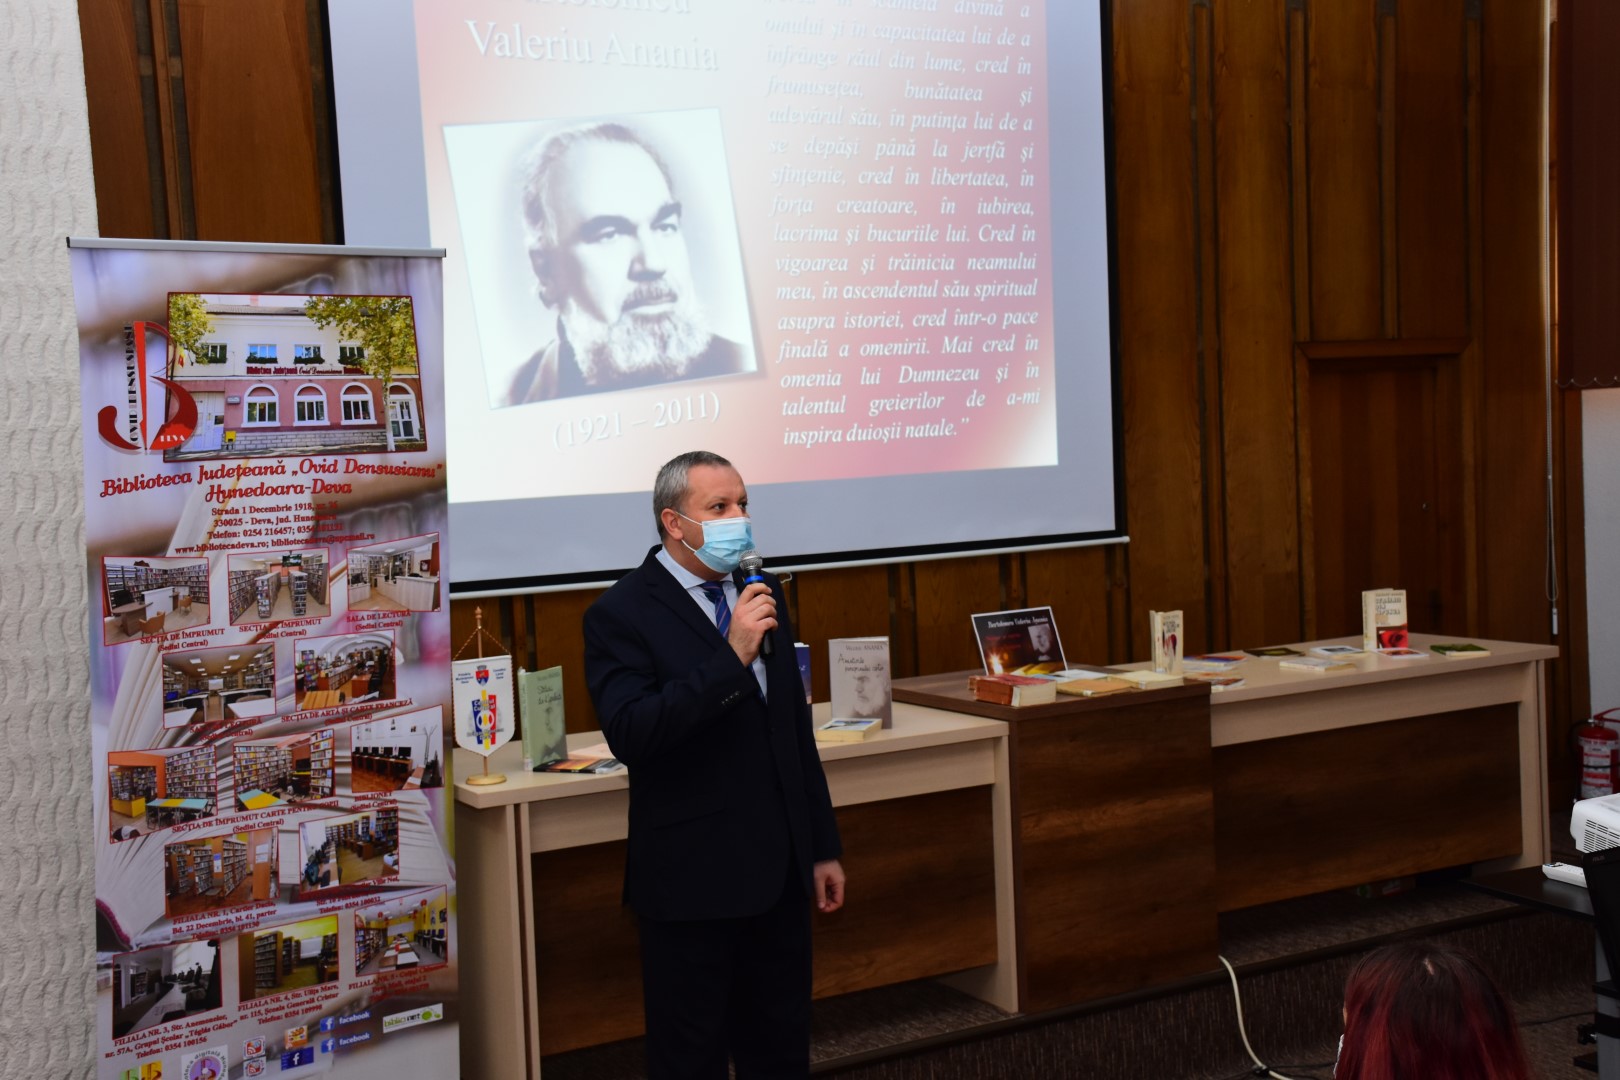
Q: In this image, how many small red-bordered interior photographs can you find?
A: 13